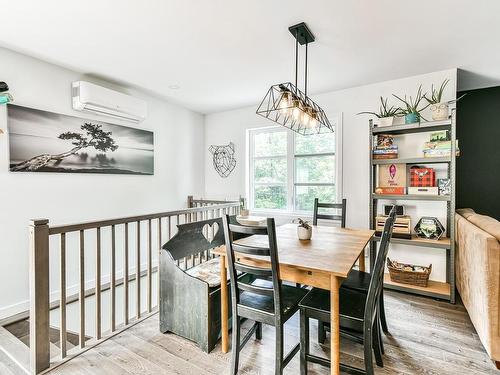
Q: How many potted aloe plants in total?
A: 3